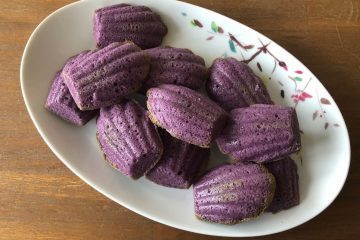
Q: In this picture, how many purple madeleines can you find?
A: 11